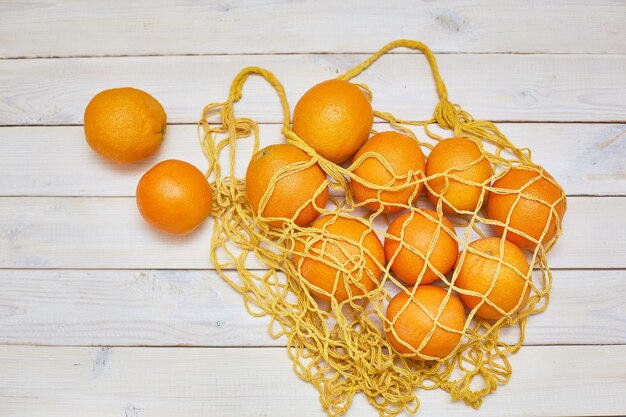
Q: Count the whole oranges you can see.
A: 11